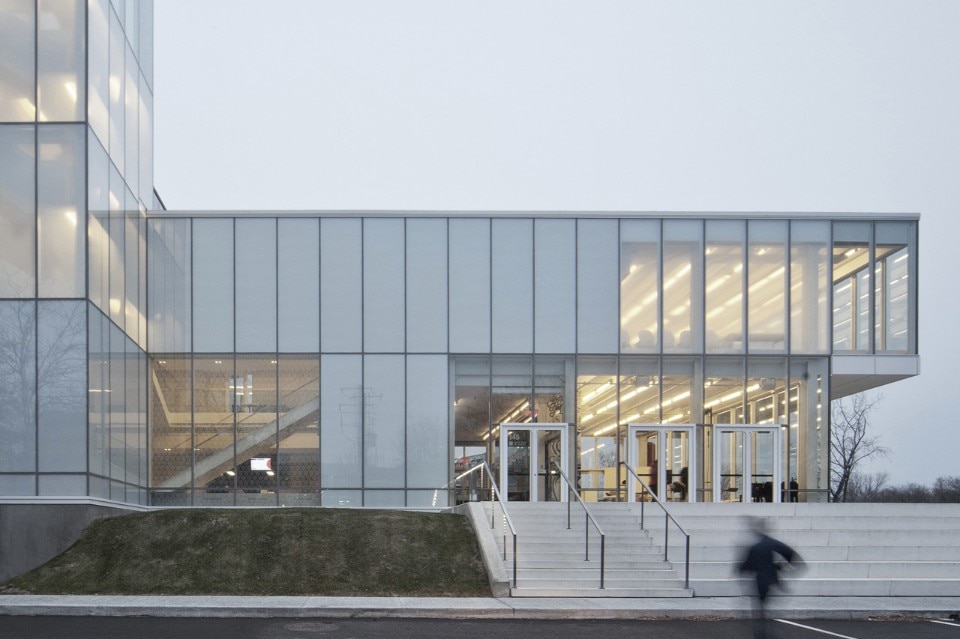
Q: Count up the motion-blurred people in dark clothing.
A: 1